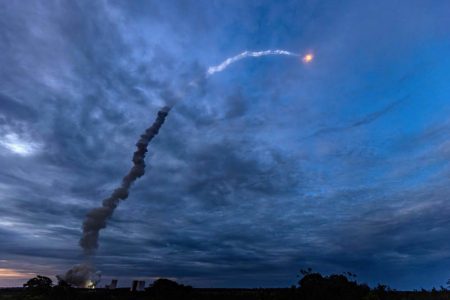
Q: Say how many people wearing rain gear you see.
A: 0